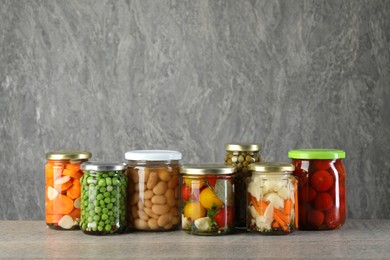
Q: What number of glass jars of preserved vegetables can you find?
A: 7